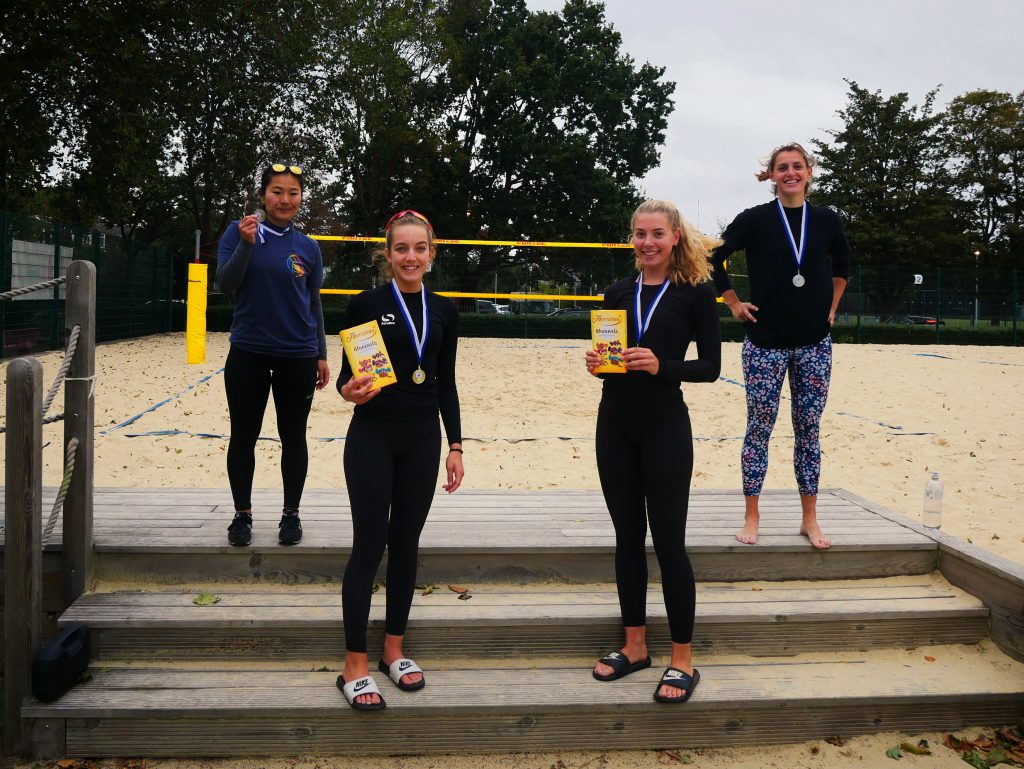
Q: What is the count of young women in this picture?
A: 4